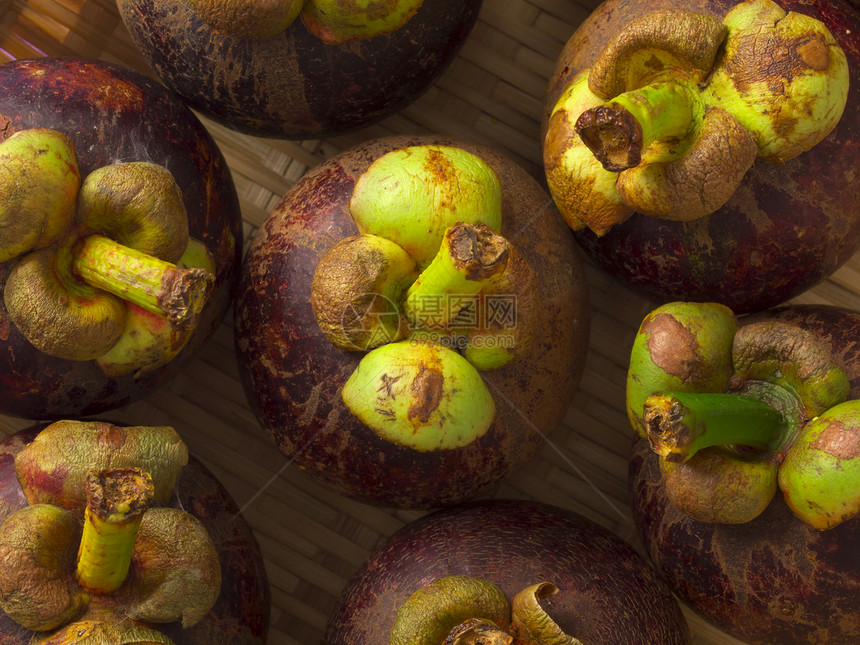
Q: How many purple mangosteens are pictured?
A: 7